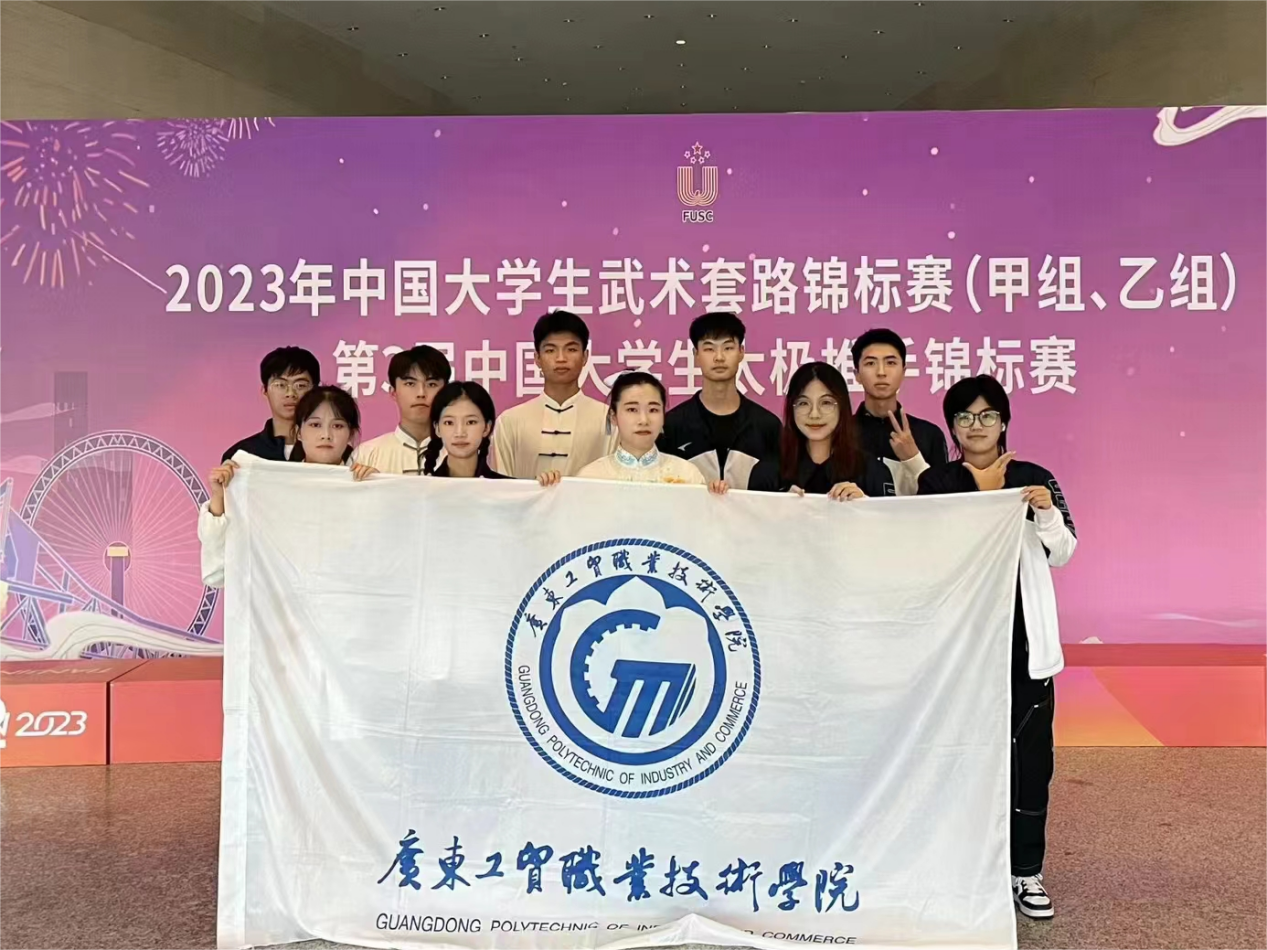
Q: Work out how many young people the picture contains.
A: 10